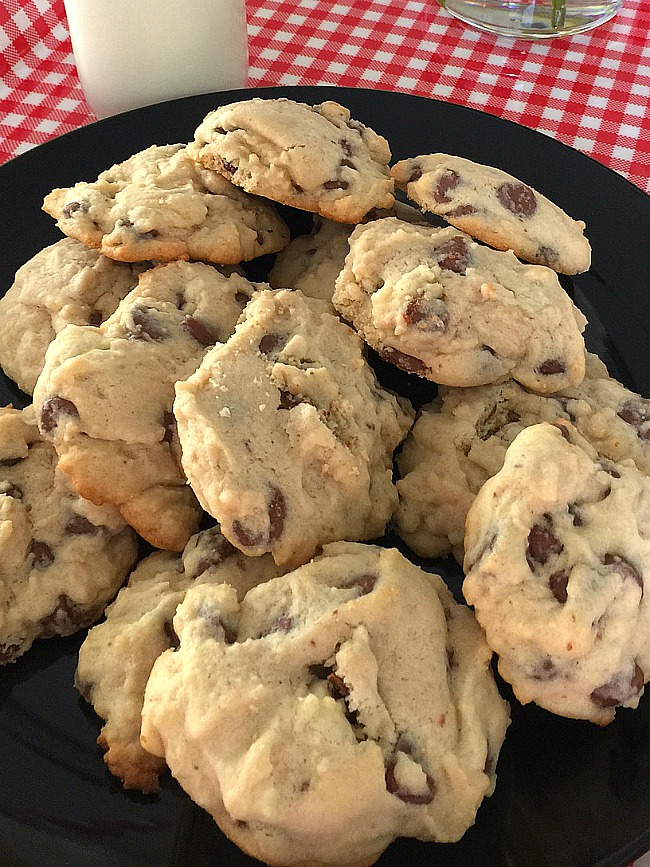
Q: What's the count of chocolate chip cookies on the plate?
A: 13